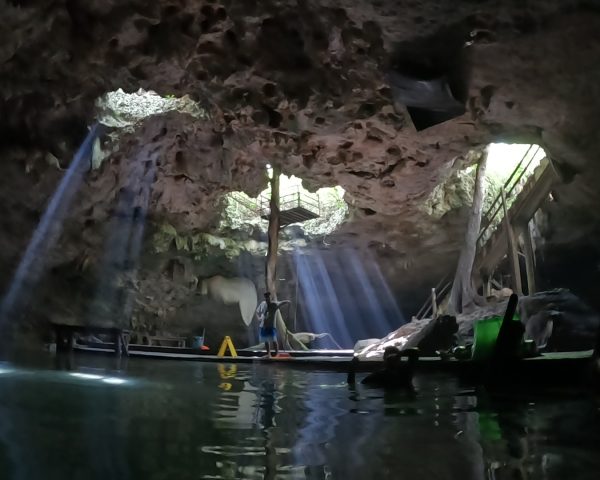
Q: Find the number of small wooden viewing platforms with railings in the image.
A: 1